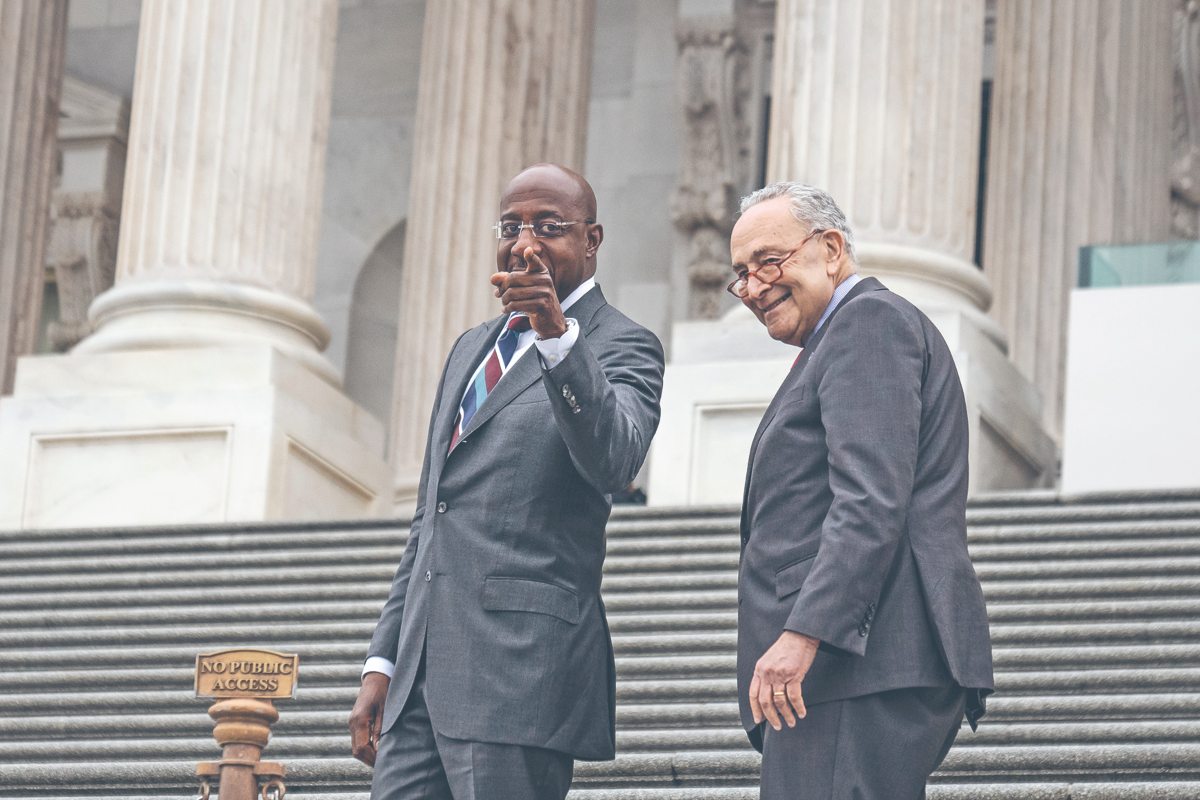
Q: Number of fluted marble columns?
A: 5